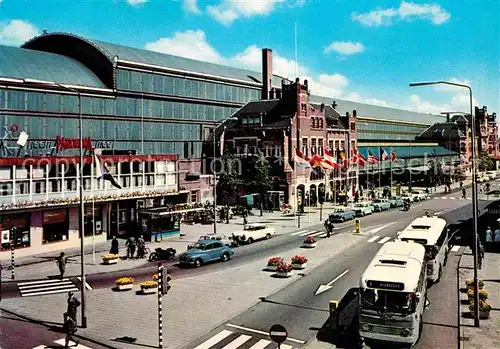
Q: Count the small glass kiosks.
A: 1